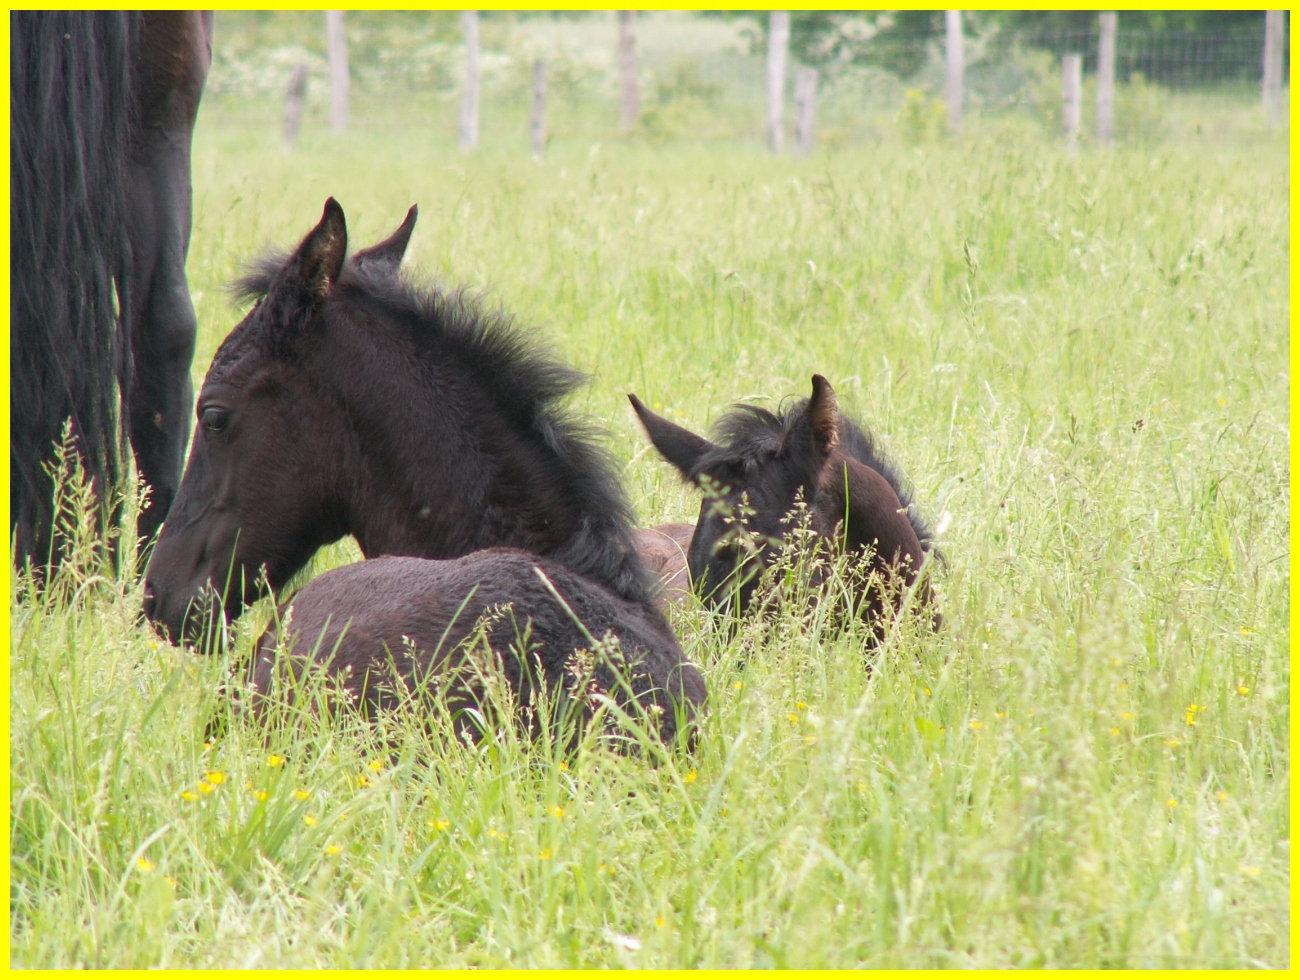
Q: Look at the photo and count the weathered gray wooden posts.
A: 11